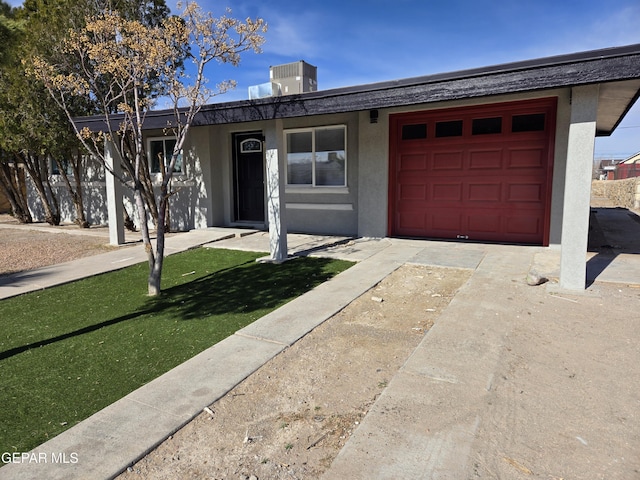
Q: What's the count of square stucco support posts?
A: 3